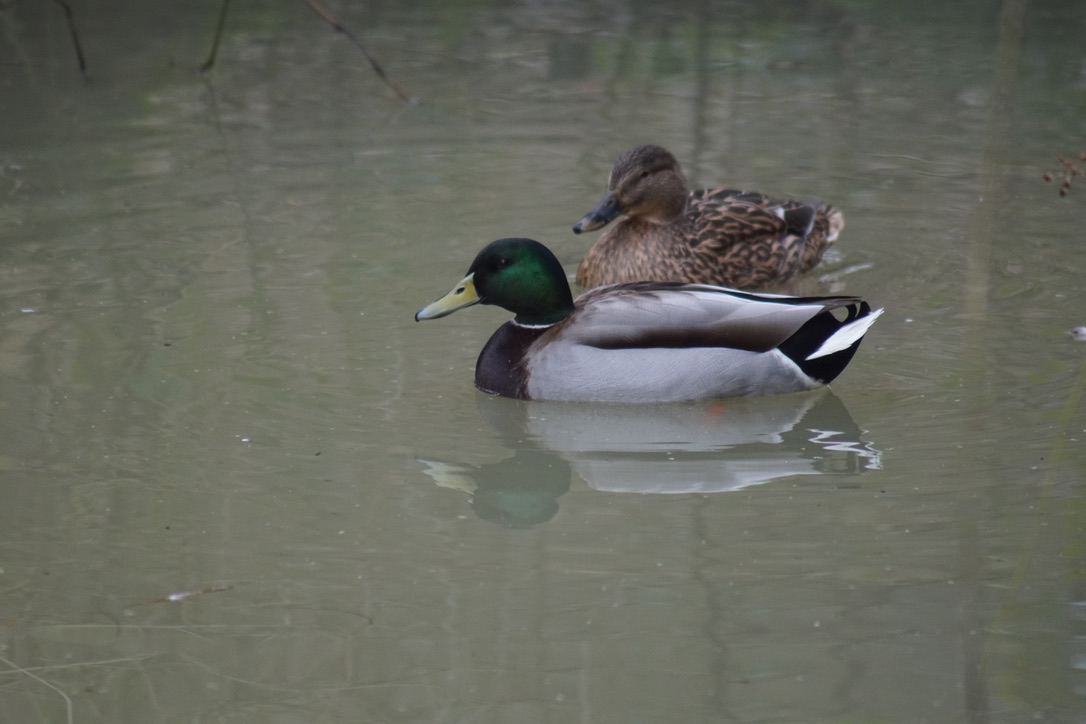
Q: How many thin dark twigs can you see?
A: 3